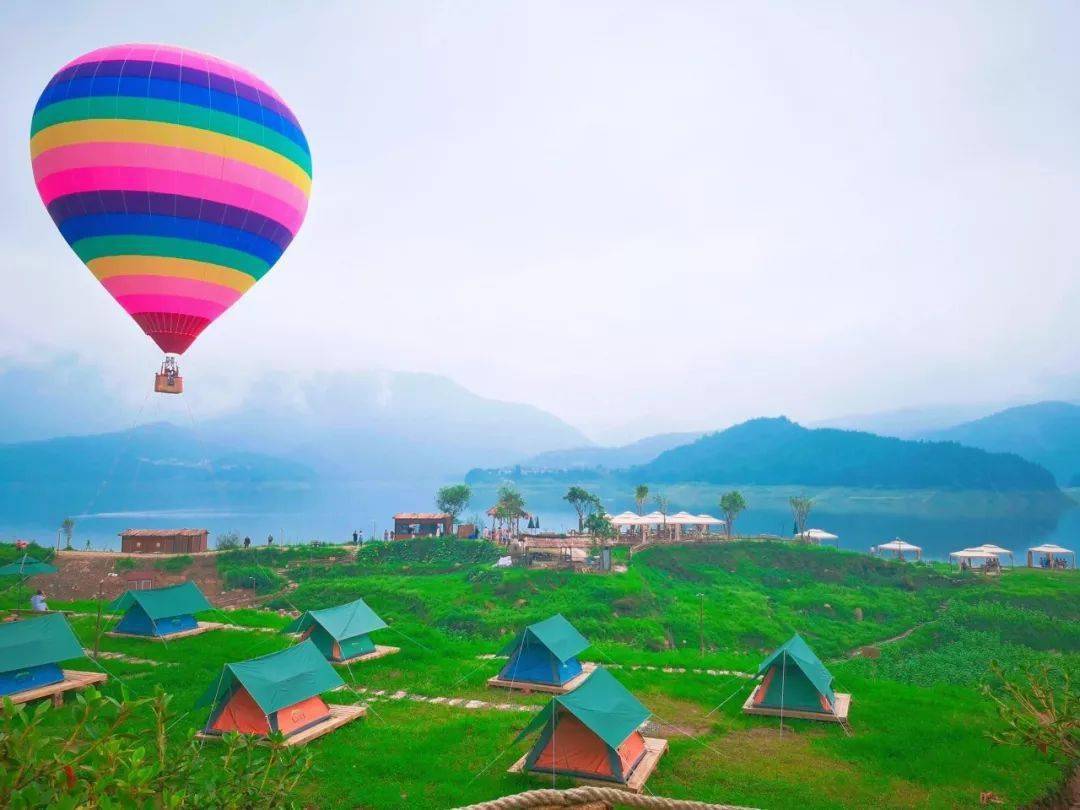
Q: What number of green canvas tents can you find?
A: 7